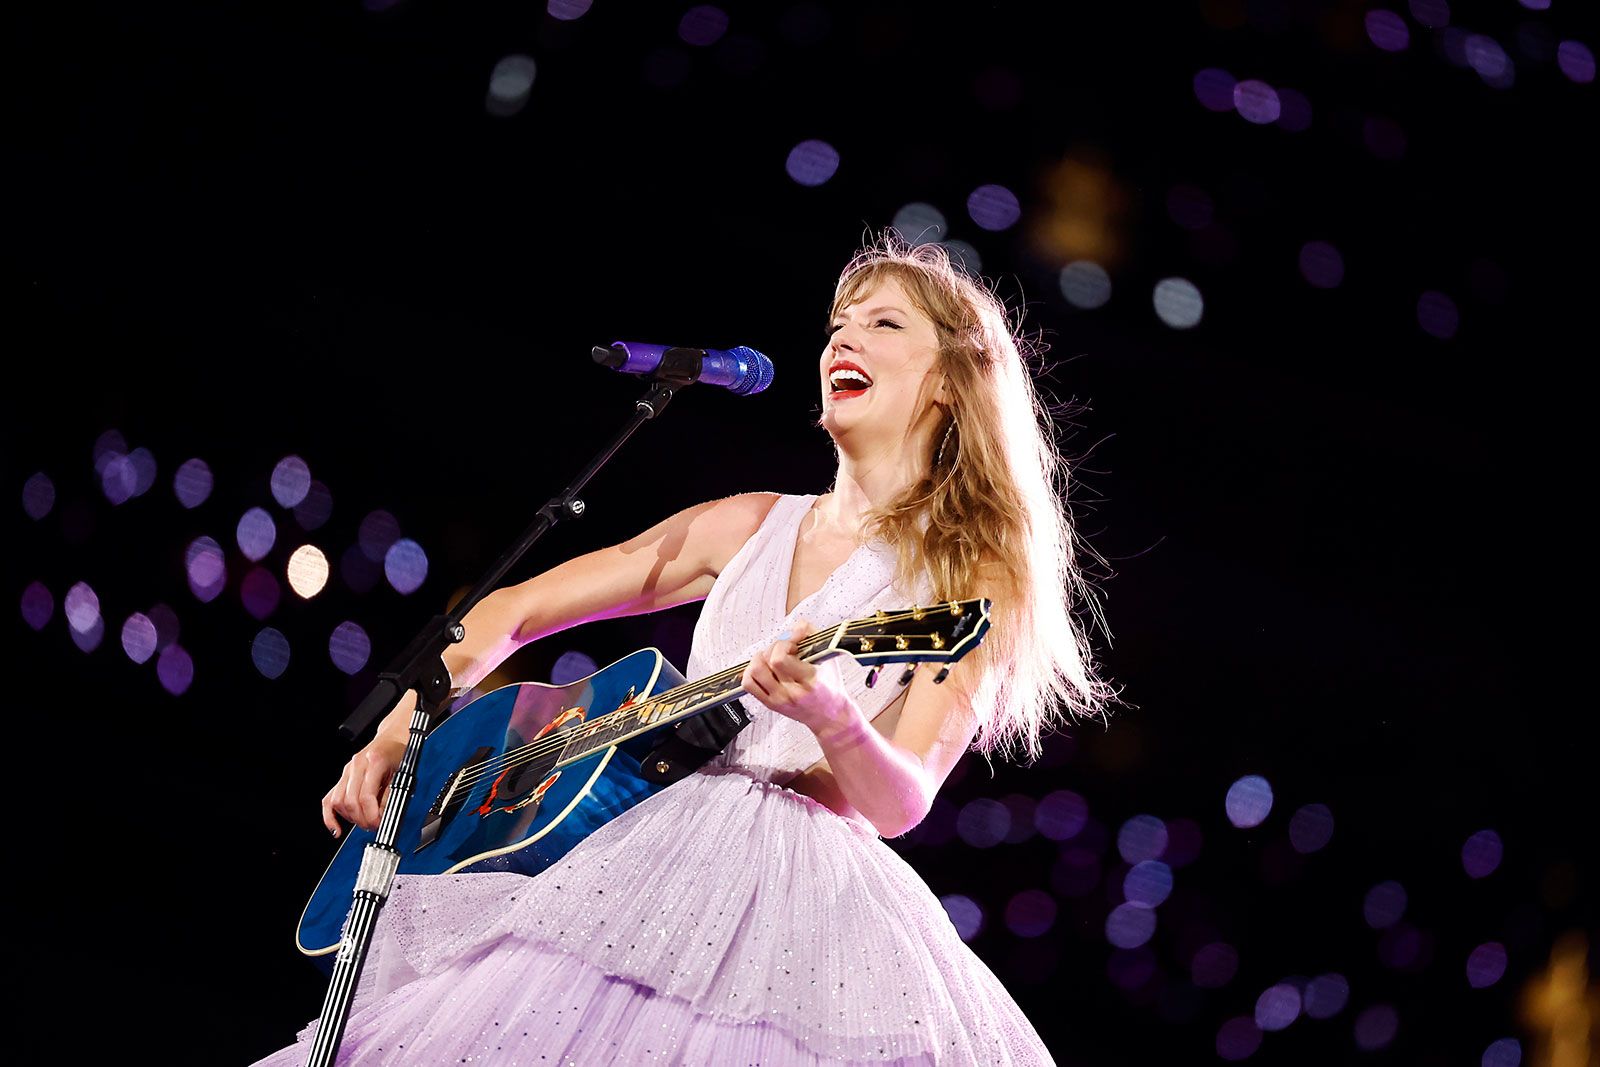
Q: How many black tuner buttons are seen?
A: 3